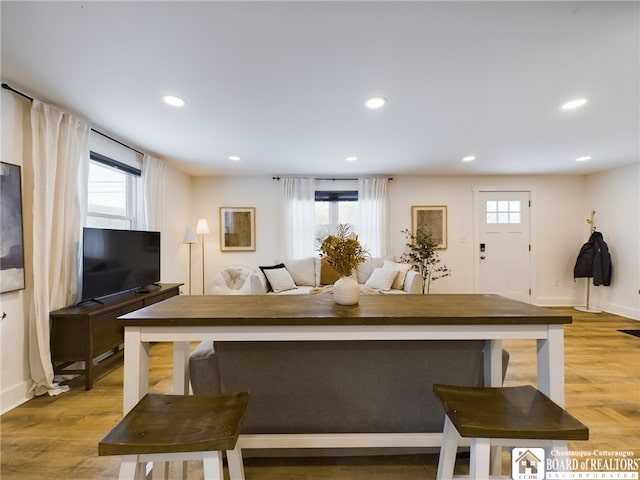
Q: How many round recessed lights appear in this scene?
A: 7